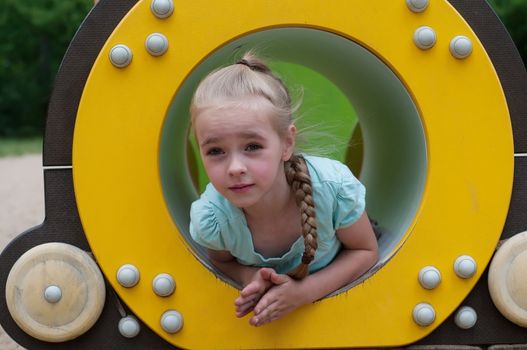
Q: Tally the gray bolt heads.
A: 15